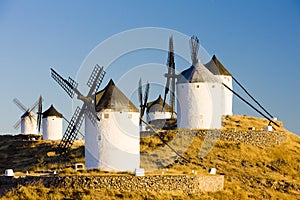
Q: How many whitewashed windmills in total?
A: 6